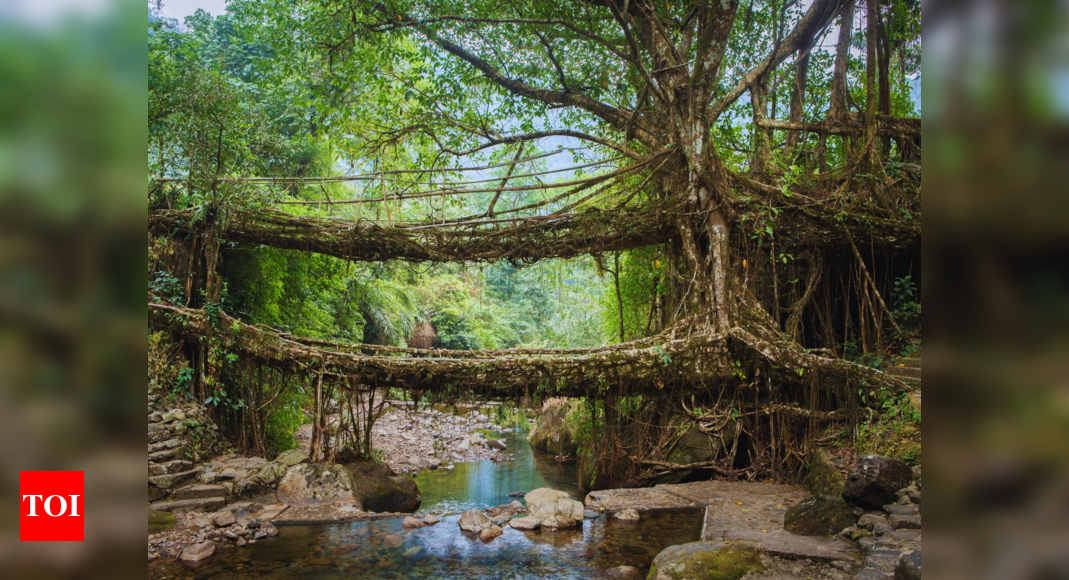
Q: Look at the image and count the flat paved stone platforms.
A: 1